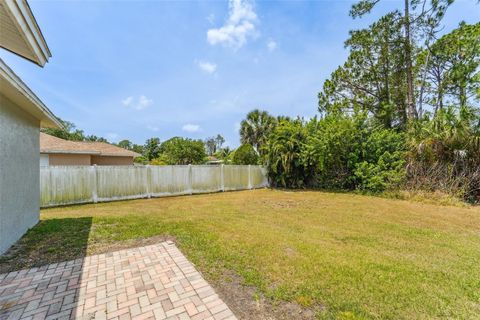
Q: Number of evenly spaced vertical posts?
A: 5